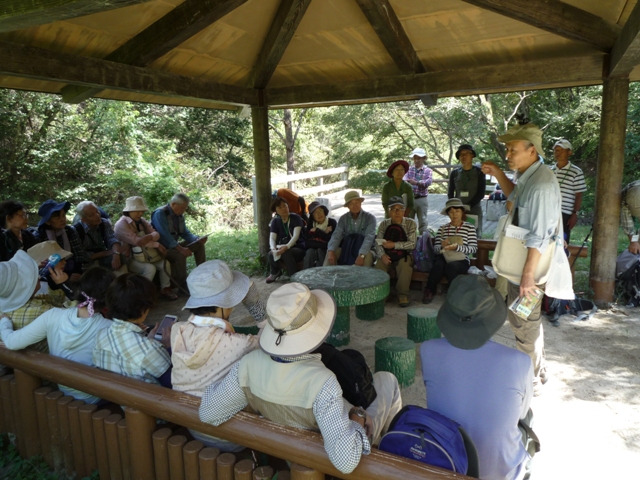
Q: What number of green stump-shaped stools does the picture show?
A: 4